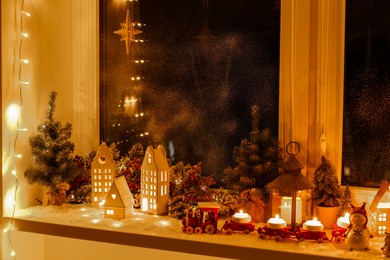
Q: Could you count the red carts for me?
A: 4